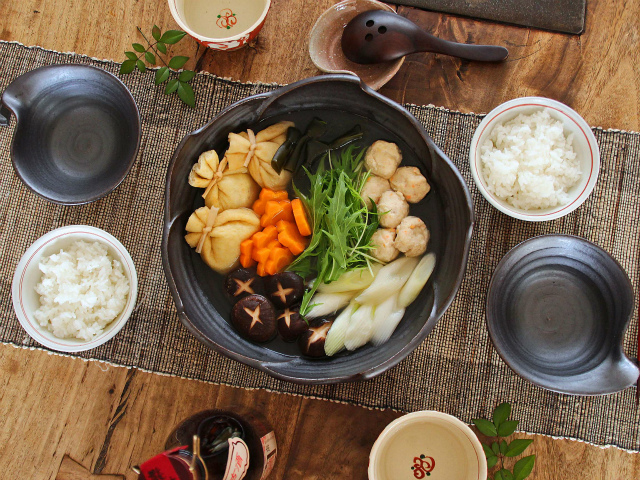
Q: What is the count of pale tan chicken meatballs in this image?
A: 6